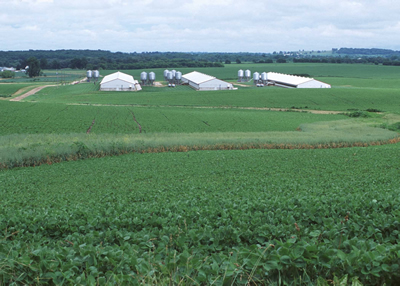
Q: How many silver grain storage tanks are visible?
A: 12